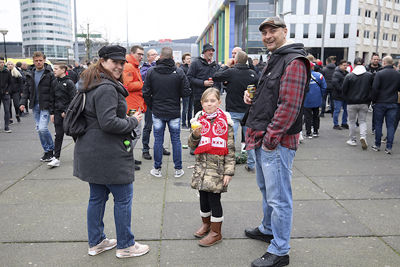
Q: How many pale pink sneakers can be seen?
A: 2